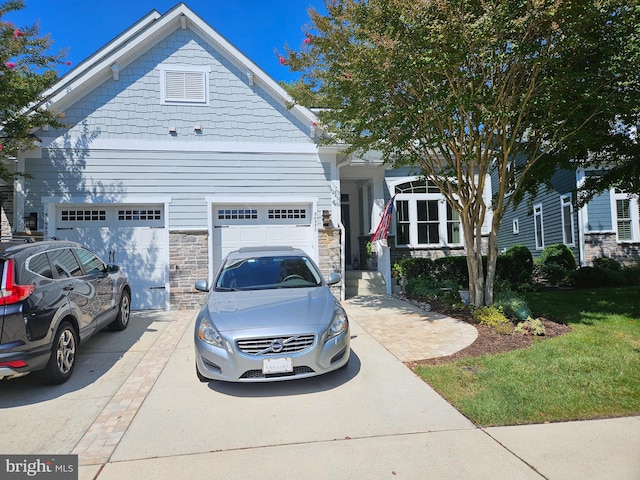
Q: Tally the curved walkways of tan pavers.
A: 1